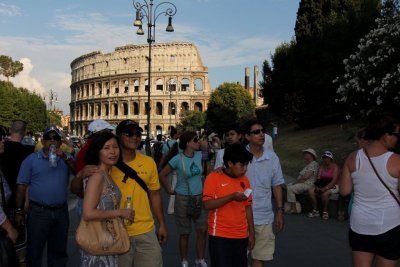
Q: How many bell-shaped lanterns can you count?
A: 3